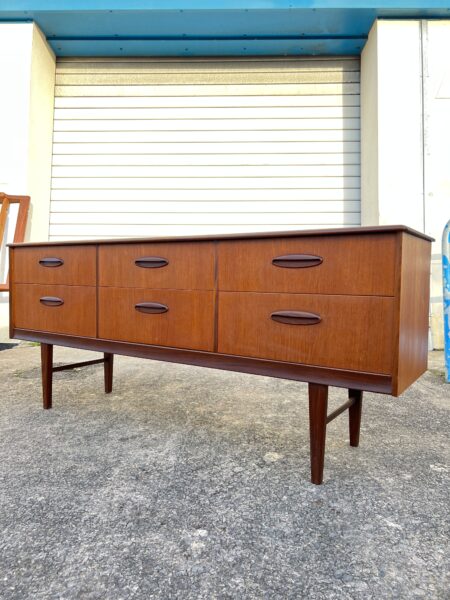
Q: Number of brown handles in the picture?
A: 6